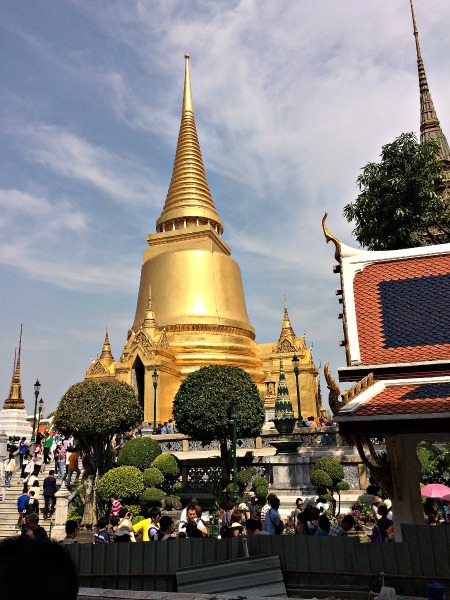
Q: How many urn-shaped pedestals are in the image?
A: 1